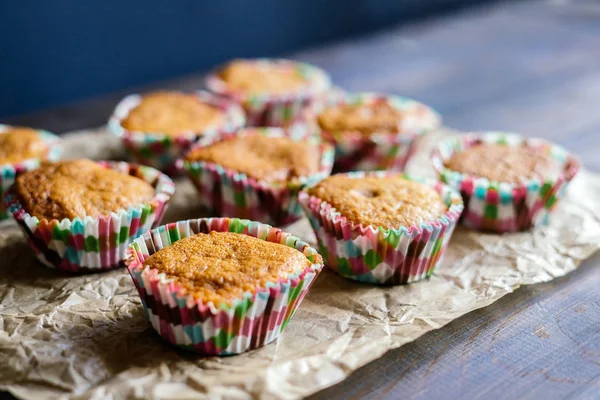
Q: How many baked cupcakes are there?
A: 9